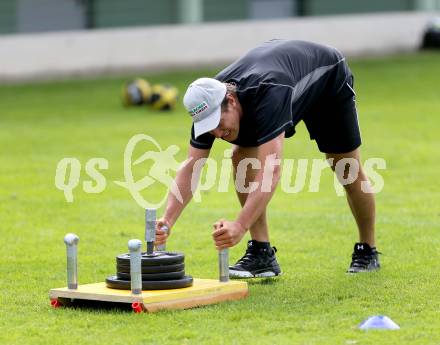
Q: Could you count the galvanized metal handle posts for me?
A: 4